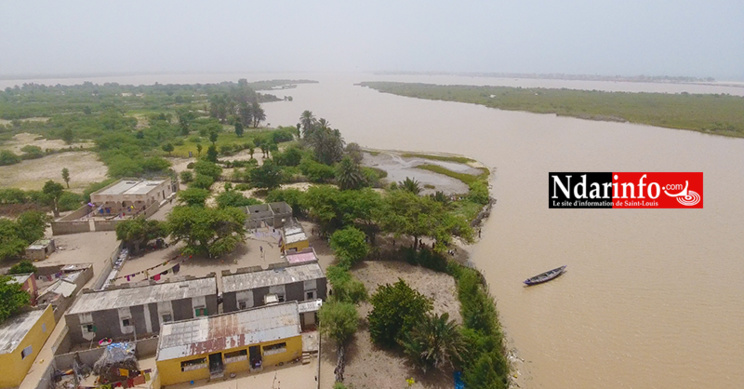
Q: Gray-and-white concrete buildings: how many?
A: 2